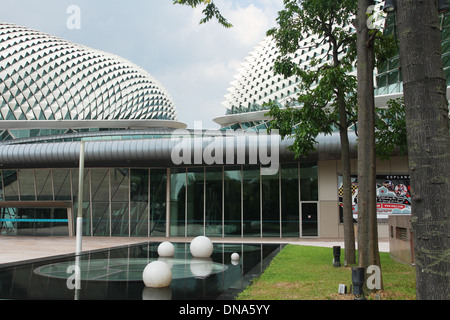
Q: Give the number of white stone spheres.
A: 4